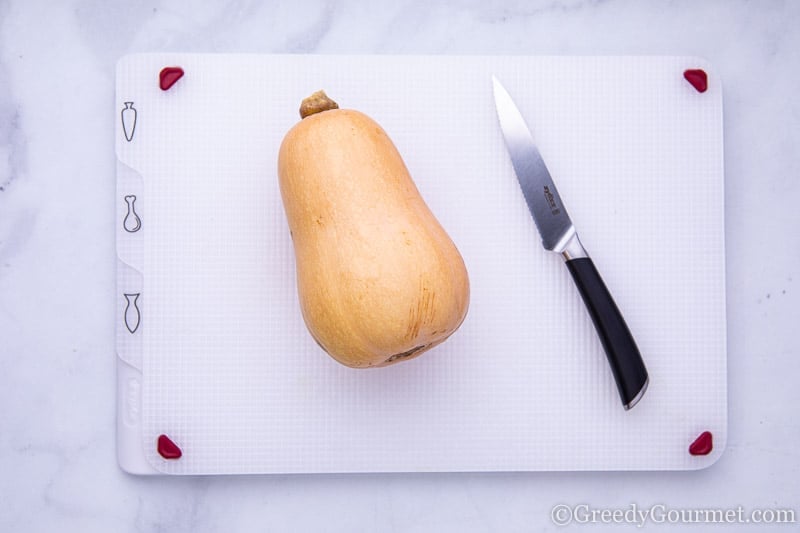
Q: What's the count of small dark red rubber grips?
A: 4